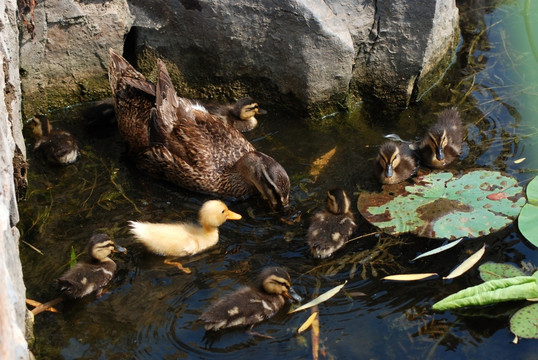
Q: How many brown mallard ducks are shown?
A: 8